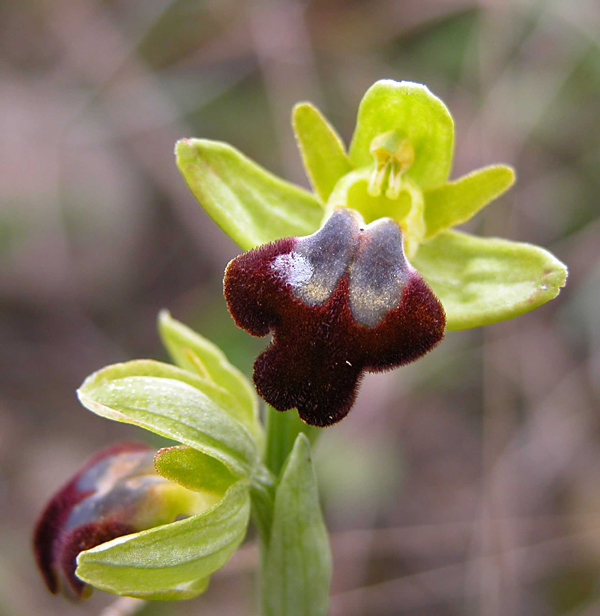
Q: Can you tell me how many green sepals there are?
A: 6